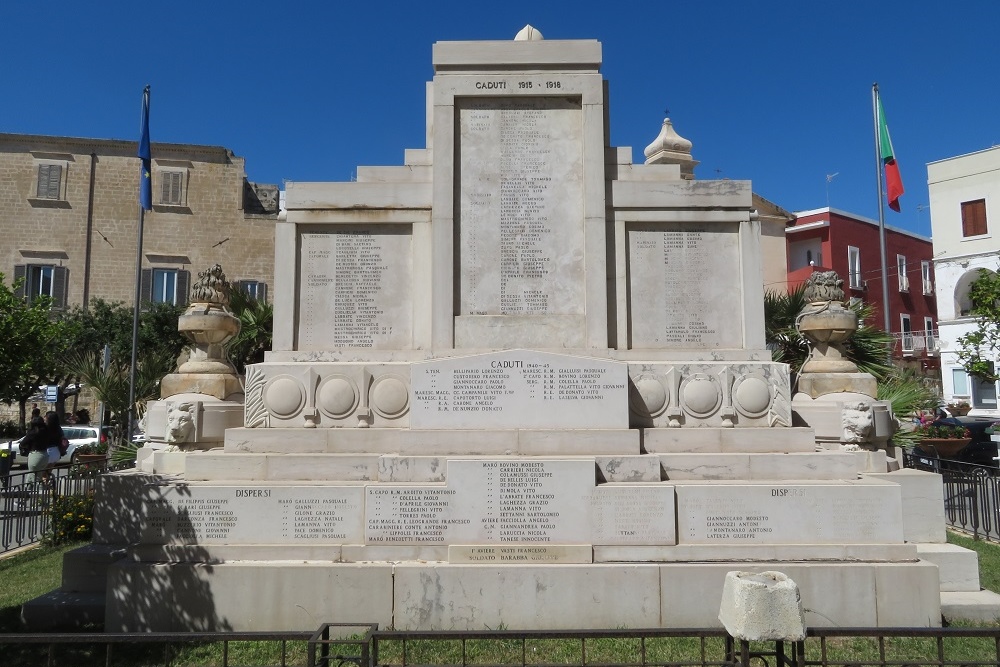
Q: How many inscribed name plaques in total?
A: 8